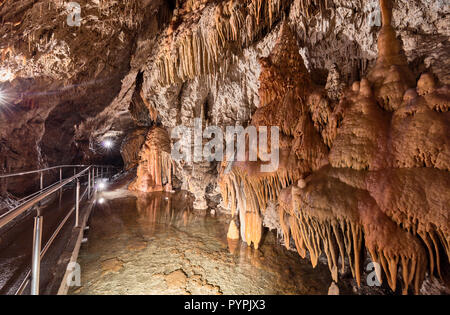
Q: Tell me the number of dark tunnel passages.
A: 1